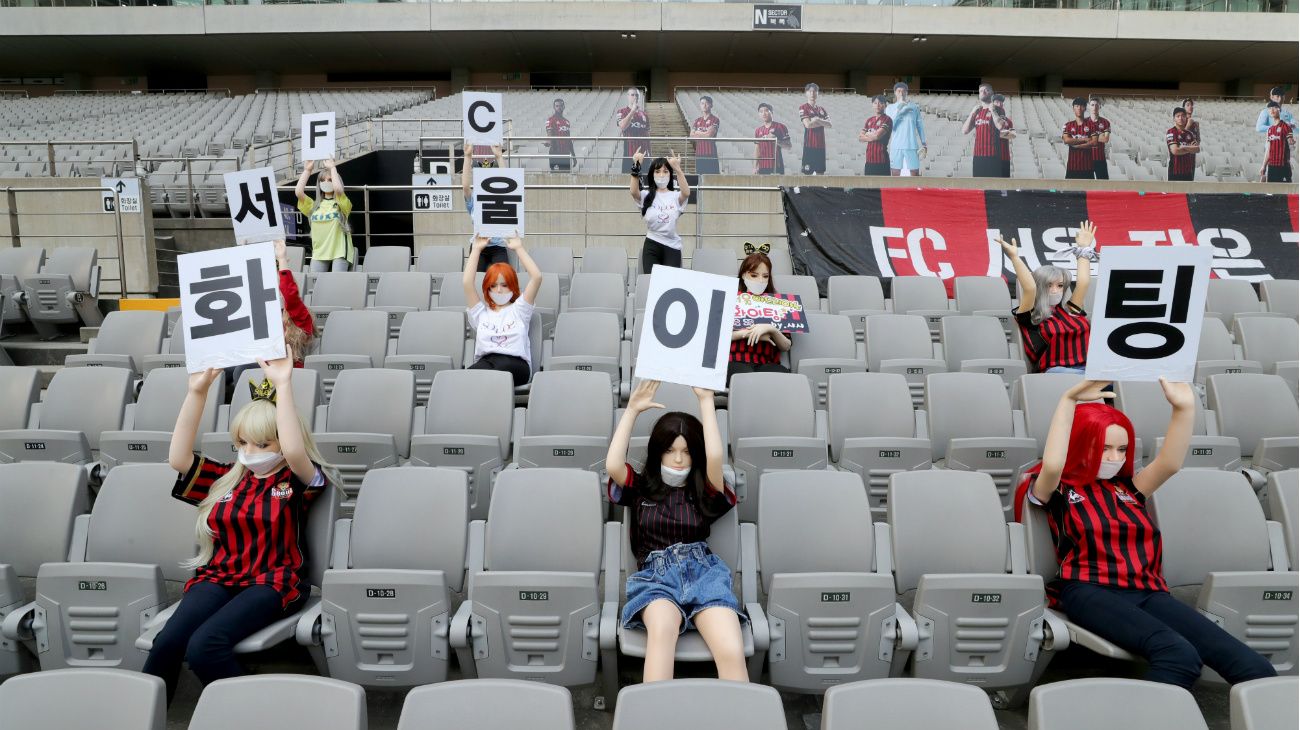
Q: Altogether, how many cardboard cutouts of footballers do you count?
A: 15